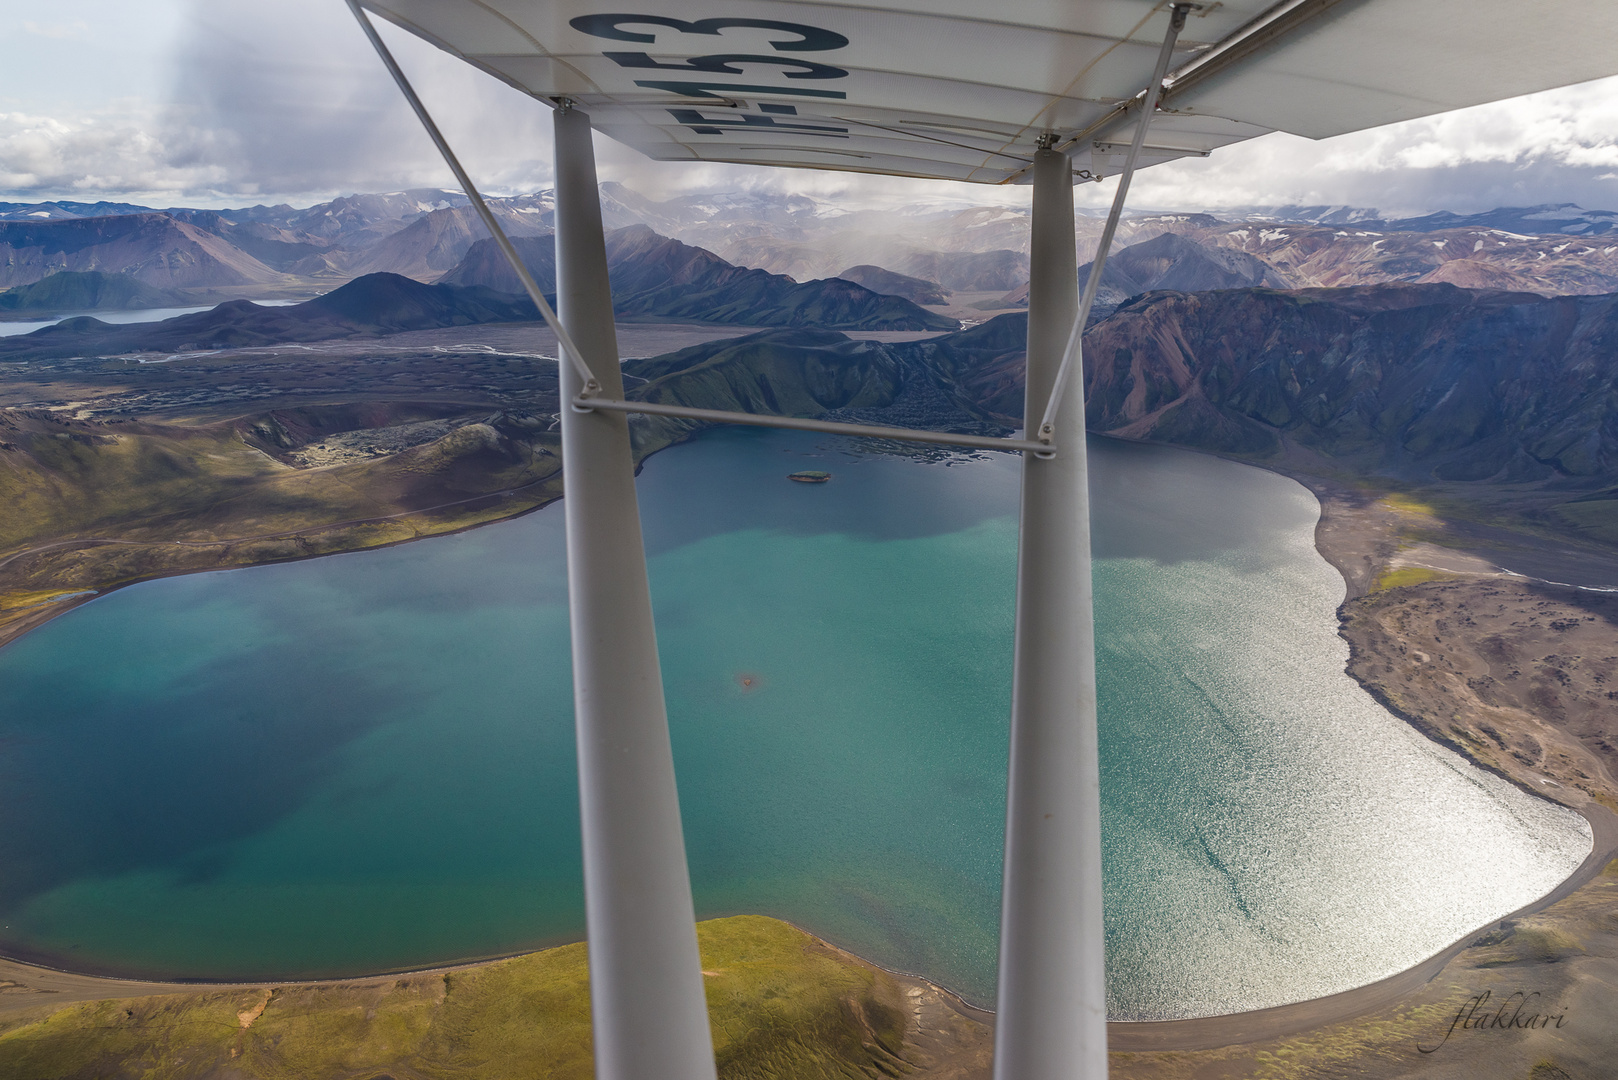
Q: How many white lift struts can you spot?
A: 2